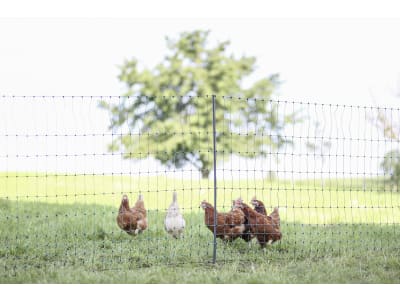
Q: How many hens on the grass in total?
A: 5